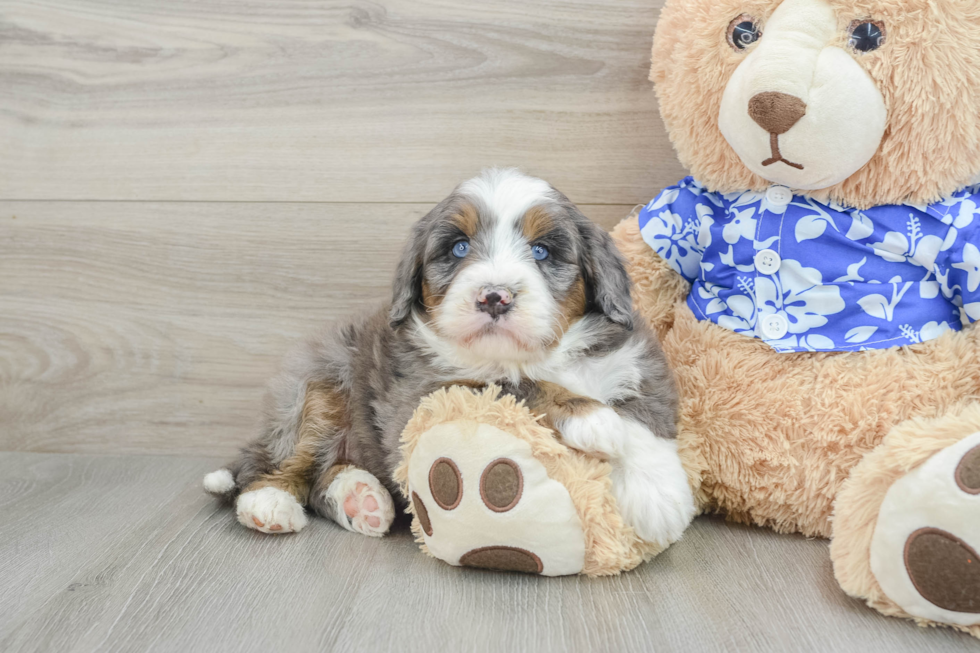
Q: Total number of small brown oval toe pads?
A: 4